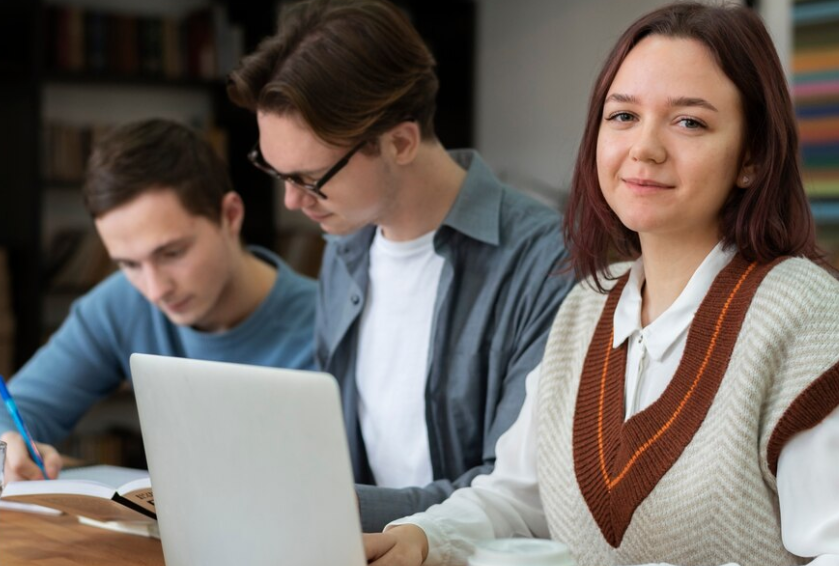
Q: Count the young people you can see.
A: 3